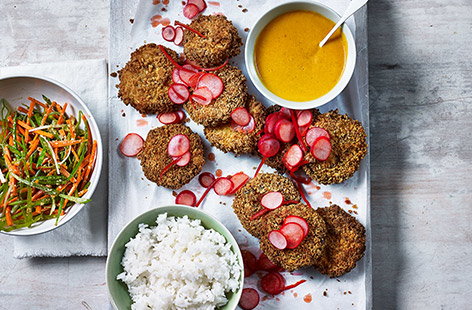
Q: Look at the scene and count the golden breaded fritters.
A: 10